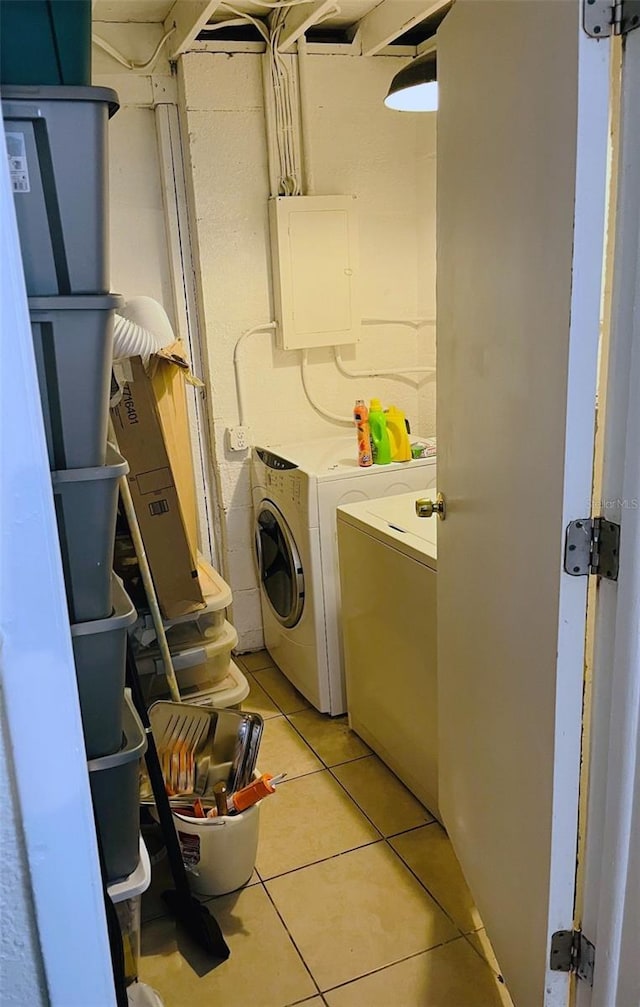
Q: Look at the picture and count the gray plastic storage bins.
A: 5